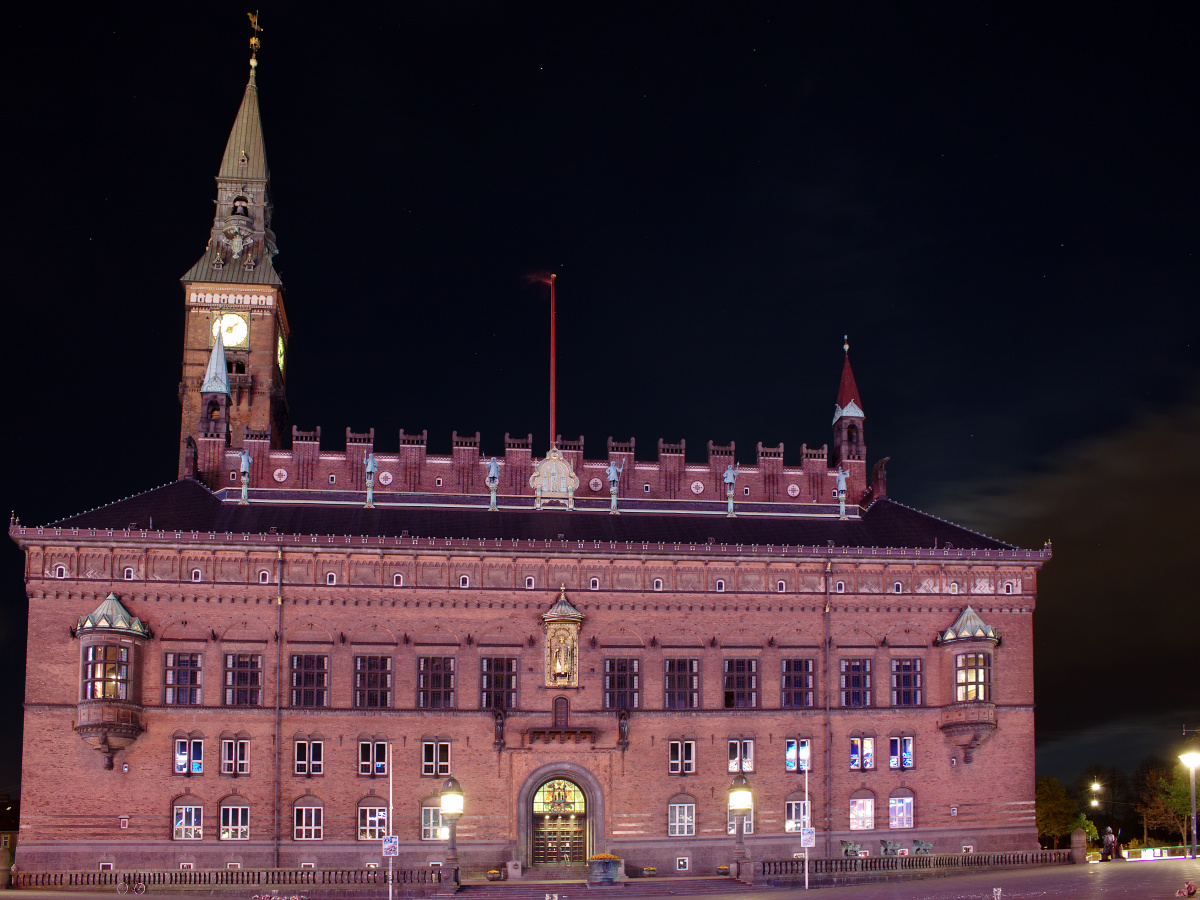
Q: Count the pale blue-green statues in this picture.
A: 6